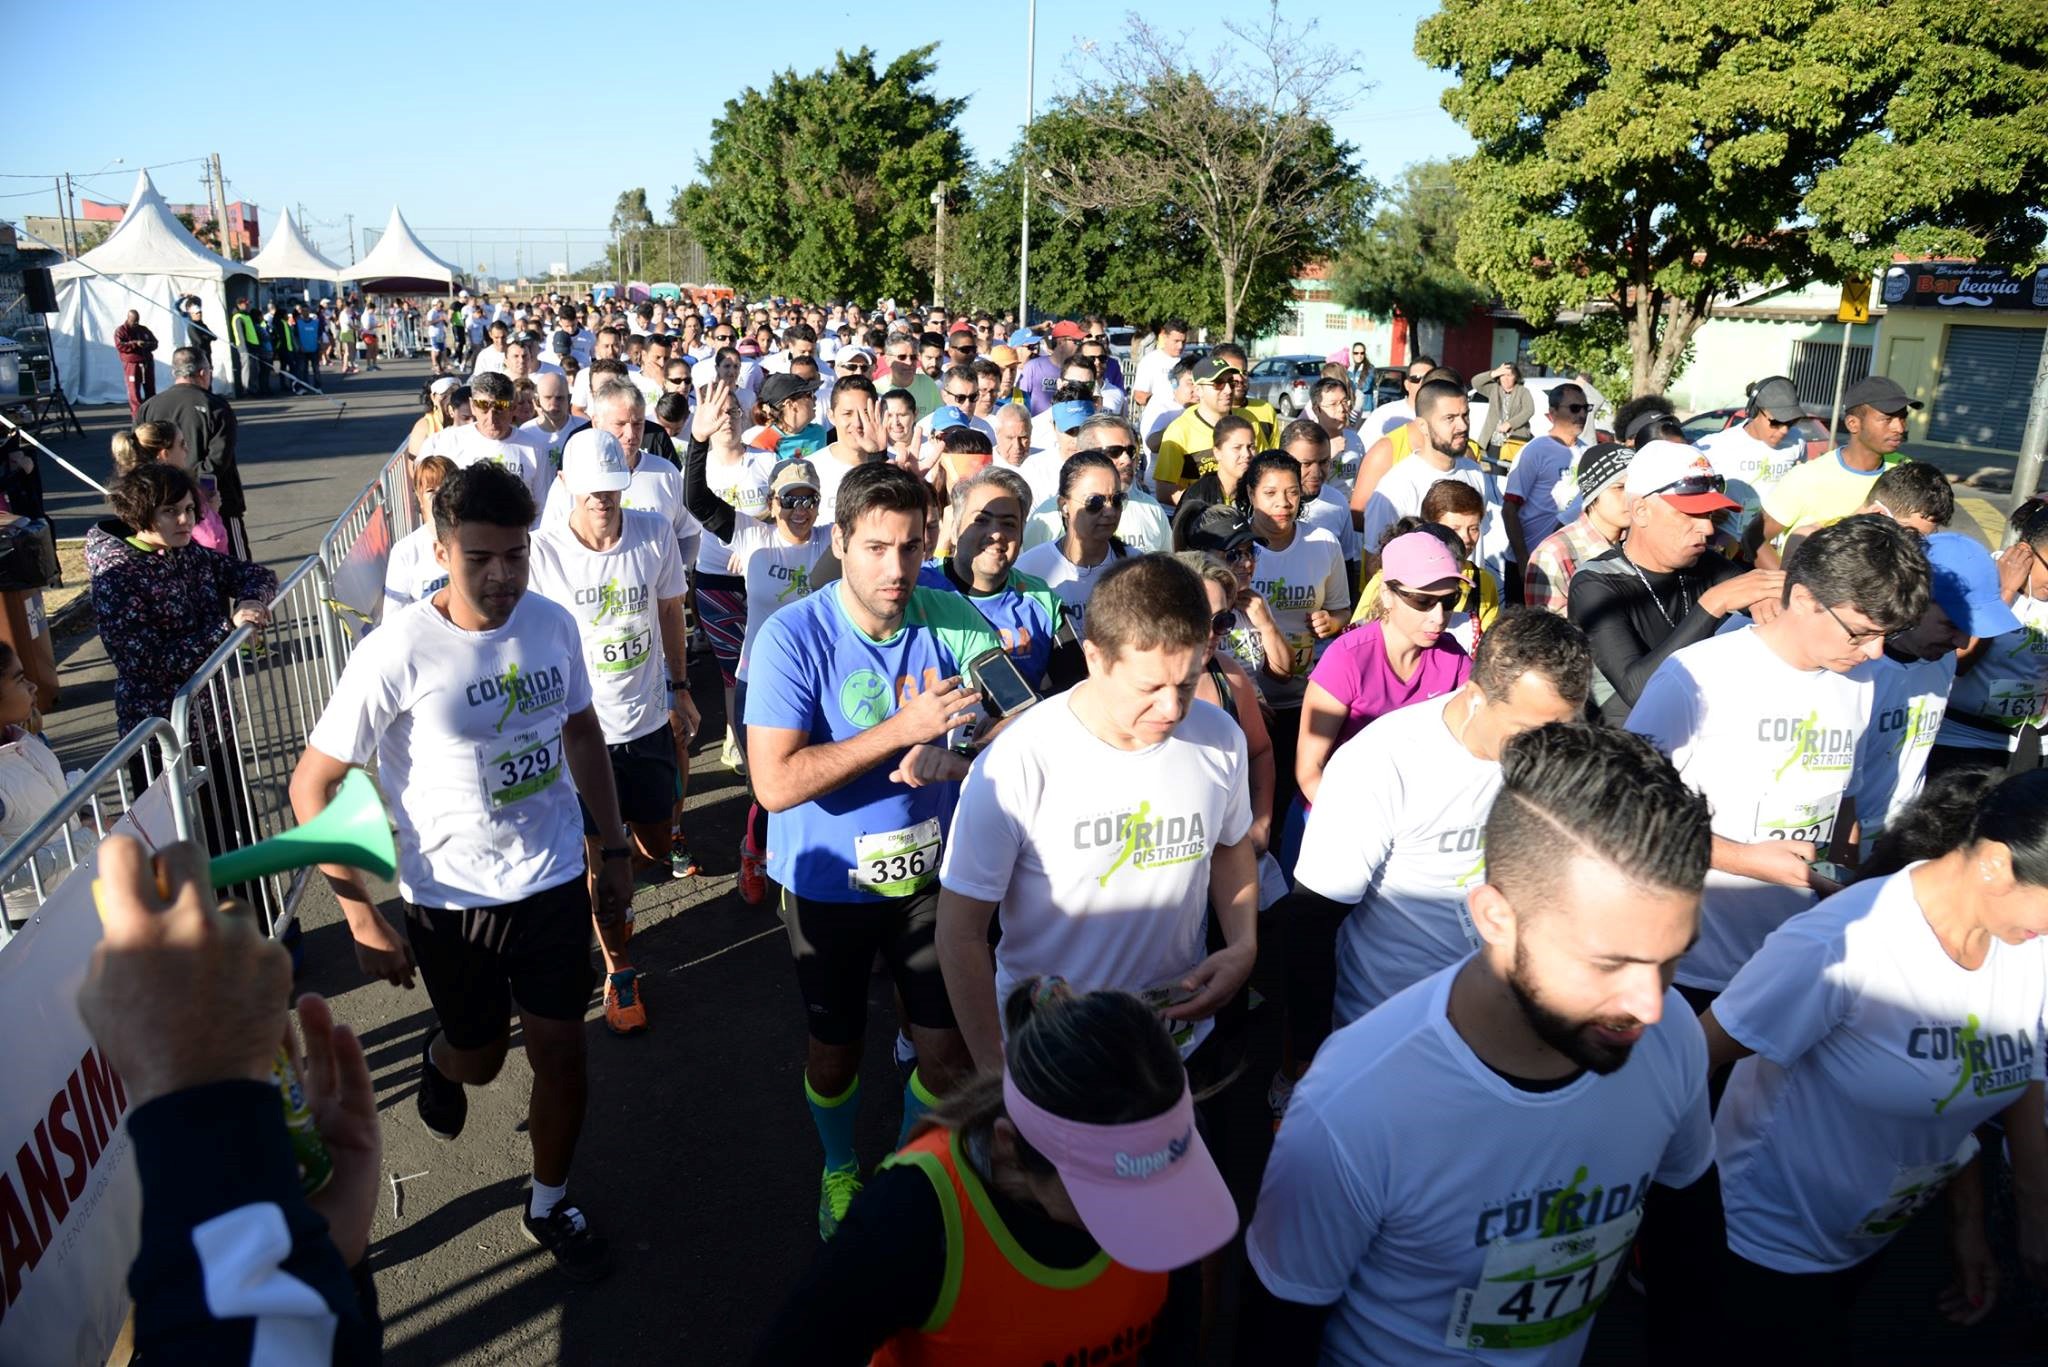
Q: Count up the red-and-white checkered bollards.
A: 0